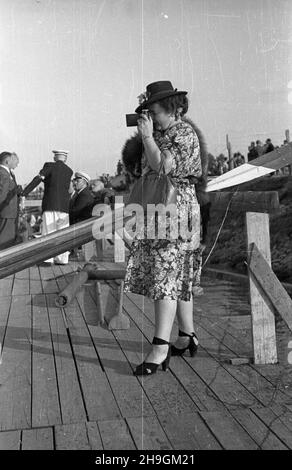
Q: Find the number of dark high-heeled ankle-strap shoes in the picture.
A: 2